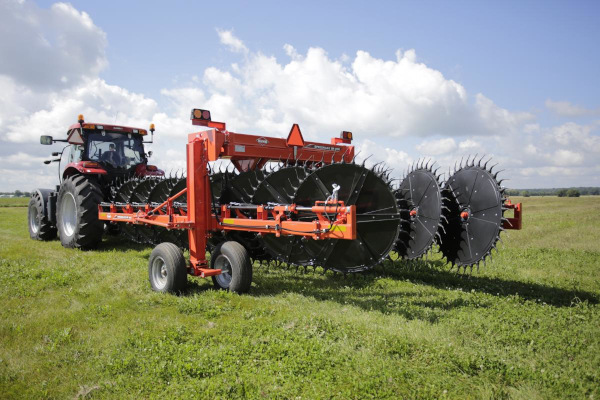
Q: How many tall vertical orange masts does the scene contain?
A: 1